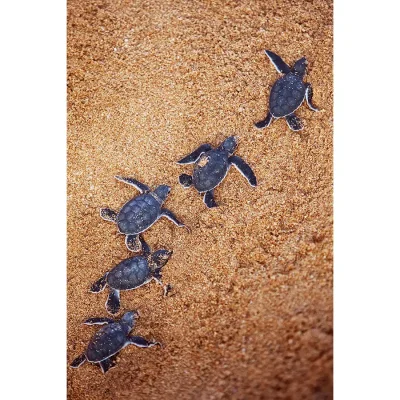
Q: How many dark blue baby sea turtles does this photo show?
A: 5